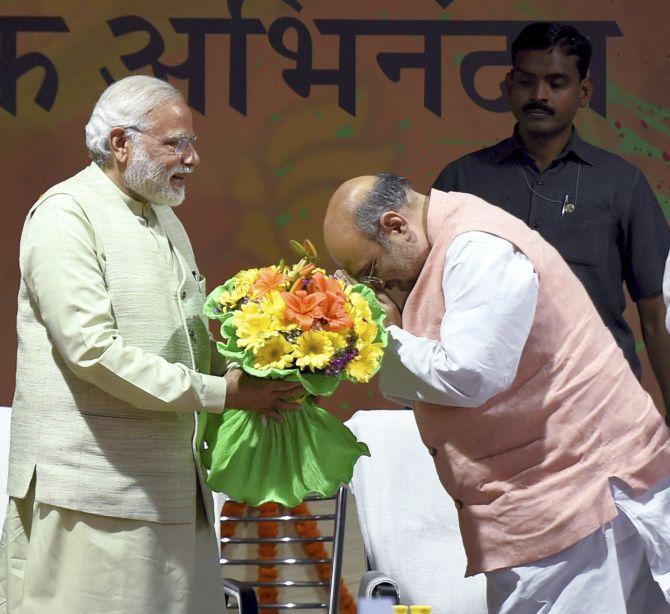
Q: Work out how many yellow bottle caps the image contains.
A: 2